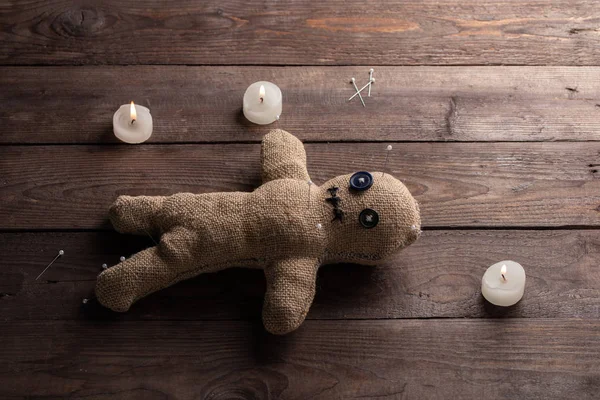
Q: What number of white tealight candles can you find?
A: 3